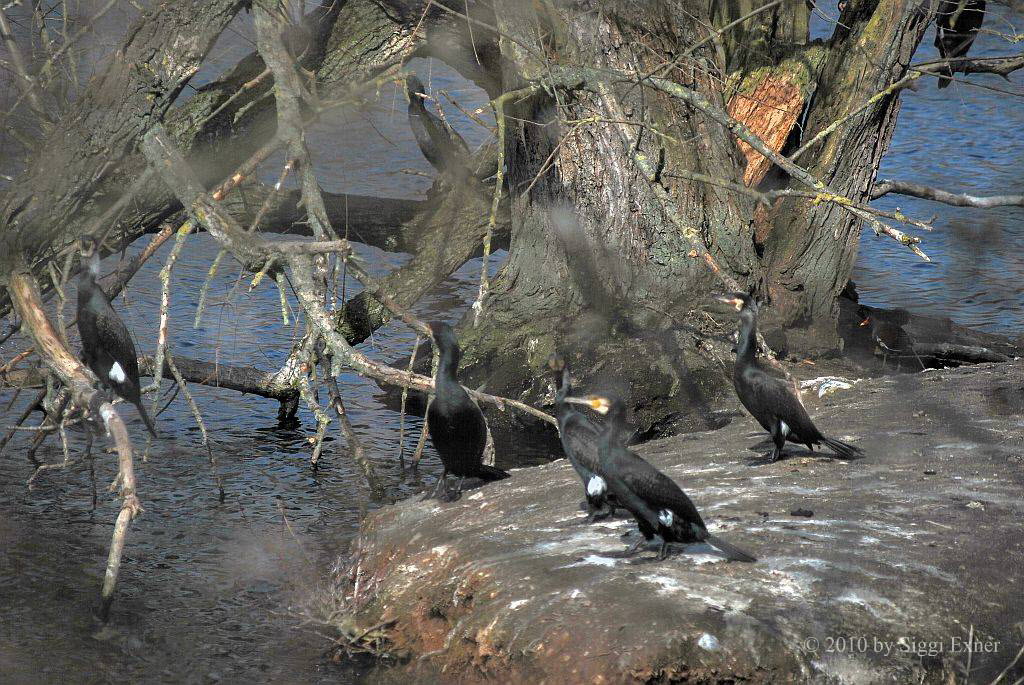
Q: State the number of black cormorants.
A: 7